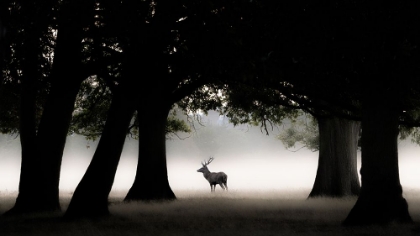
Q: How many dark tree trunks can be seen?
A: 5